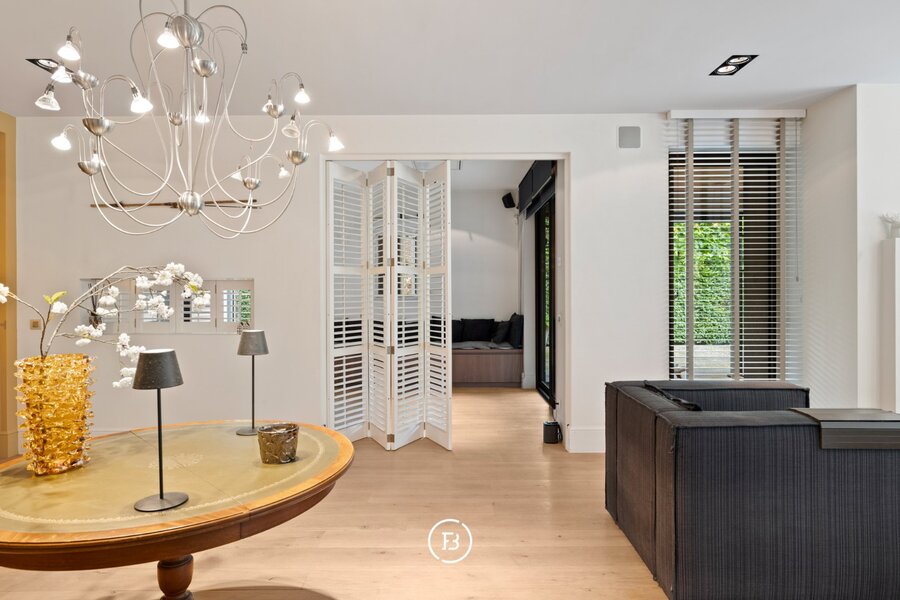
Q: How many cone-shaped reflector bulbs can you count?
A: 14